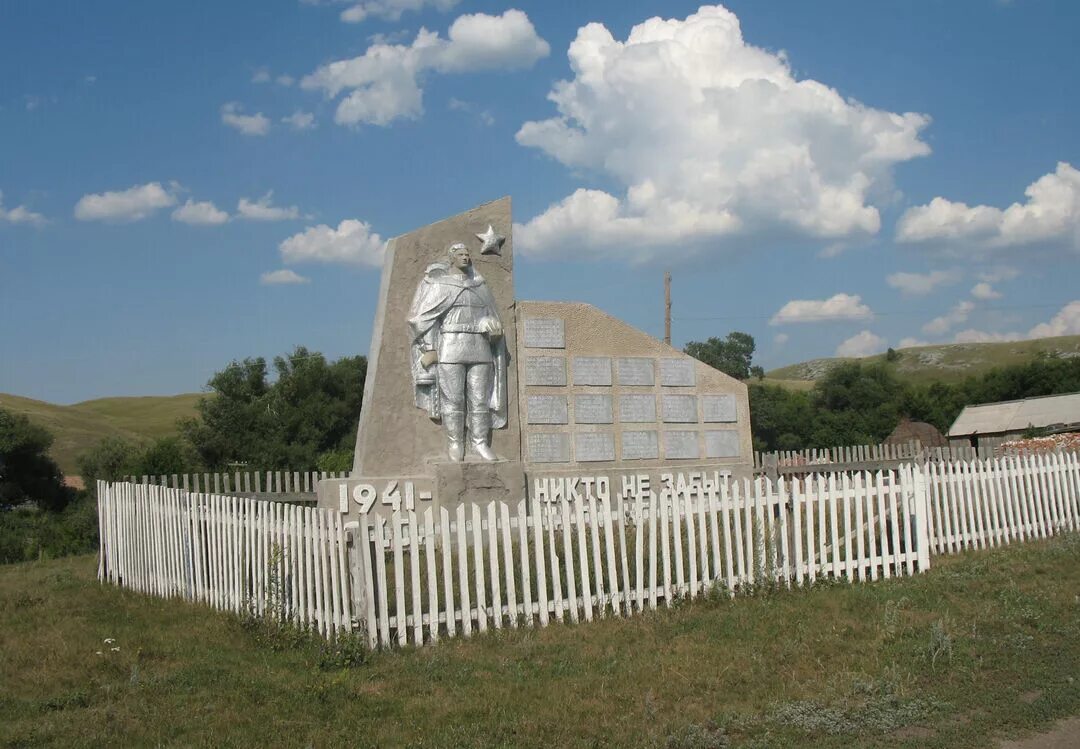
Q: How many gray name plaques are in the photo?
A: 15